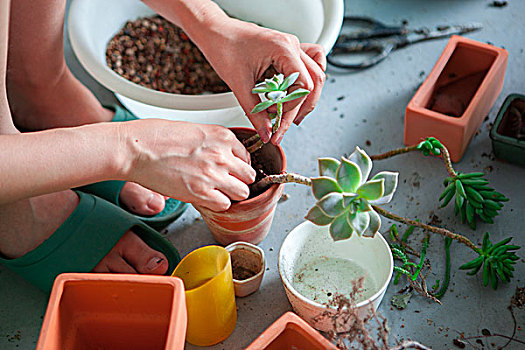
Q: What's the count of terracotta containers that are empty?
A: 3